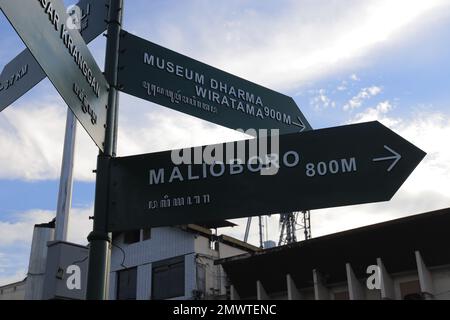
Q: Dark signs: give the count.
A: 4